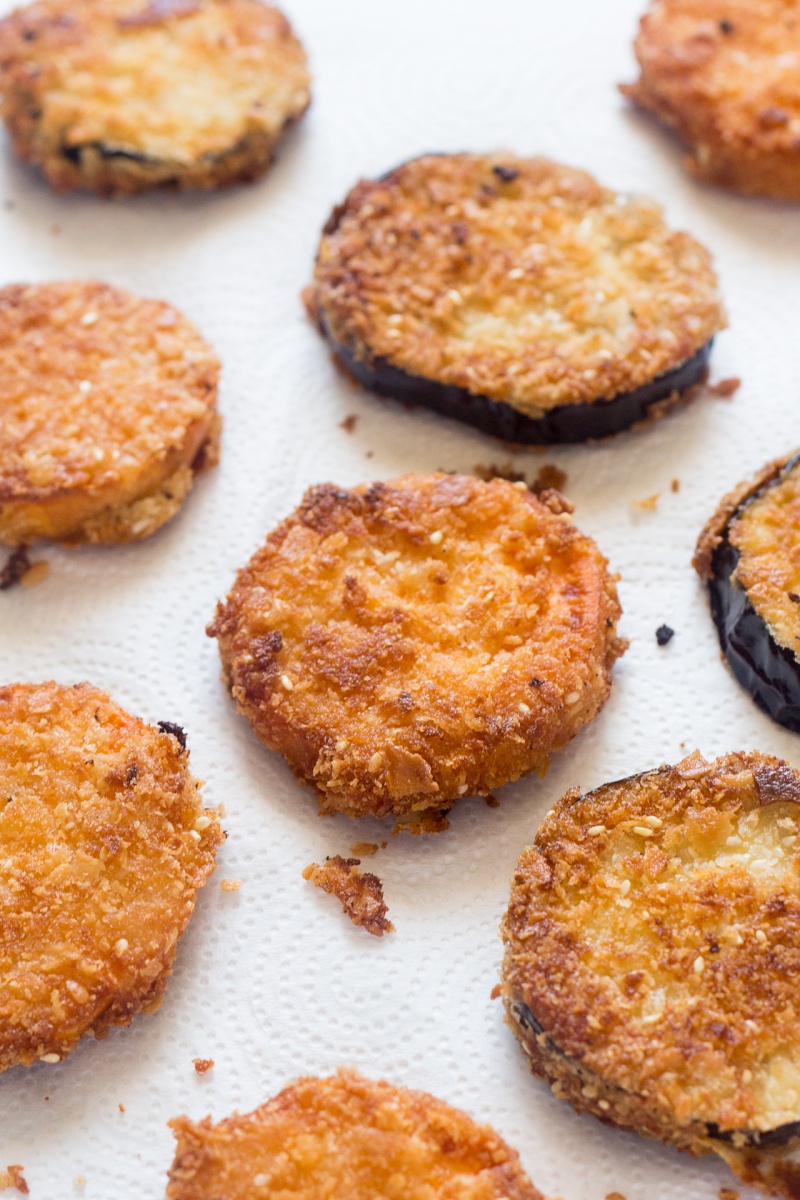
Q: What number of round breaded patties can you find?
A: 9